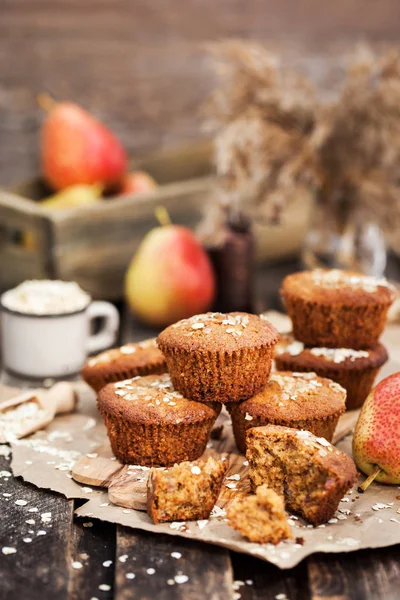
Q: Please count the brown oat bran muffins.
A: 7